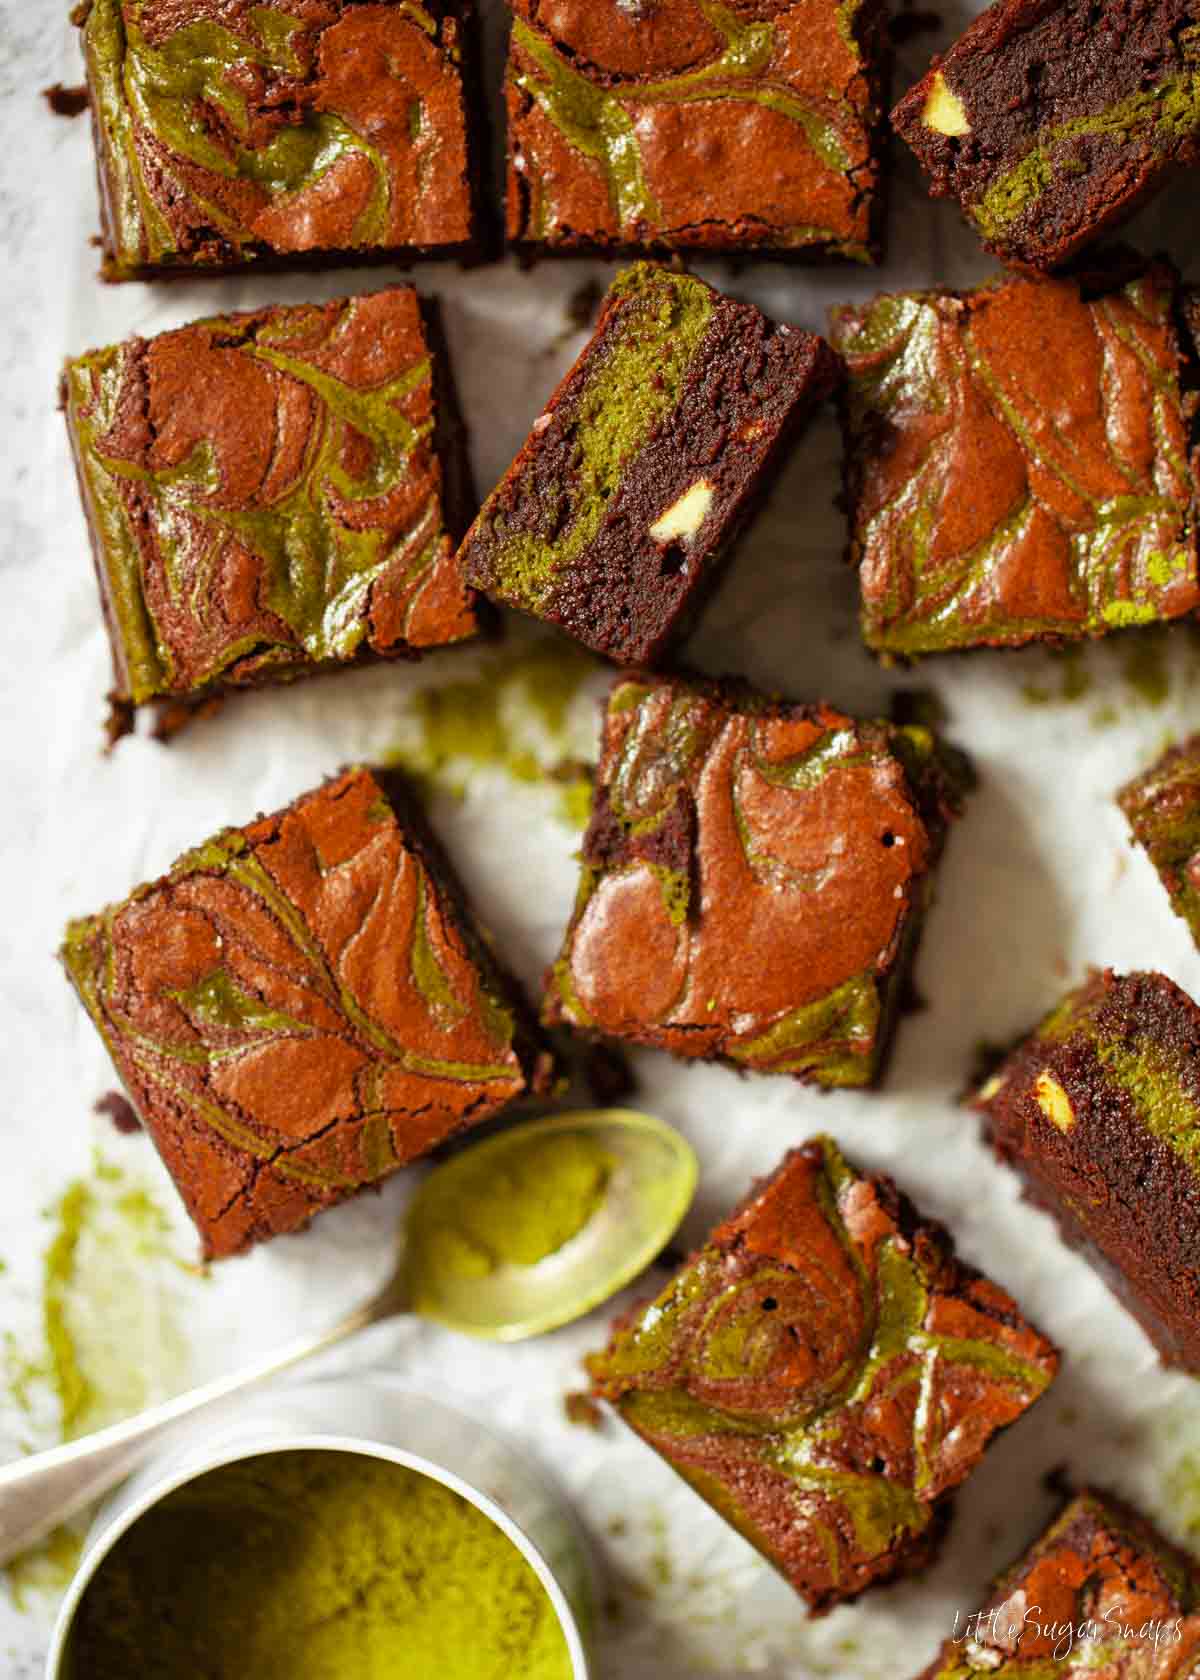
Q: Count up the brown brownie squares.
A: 12